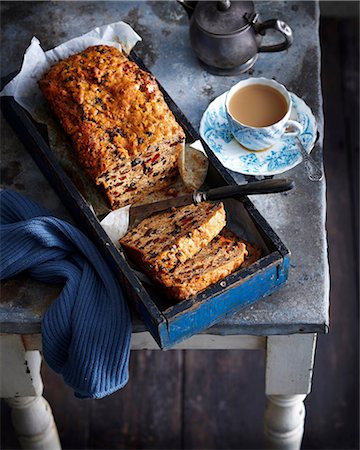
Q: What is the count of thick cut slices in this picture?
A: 2